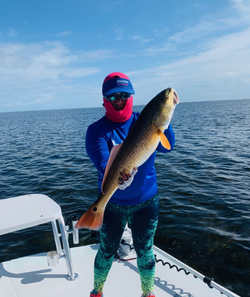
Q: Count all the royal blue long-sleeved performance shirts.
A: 1